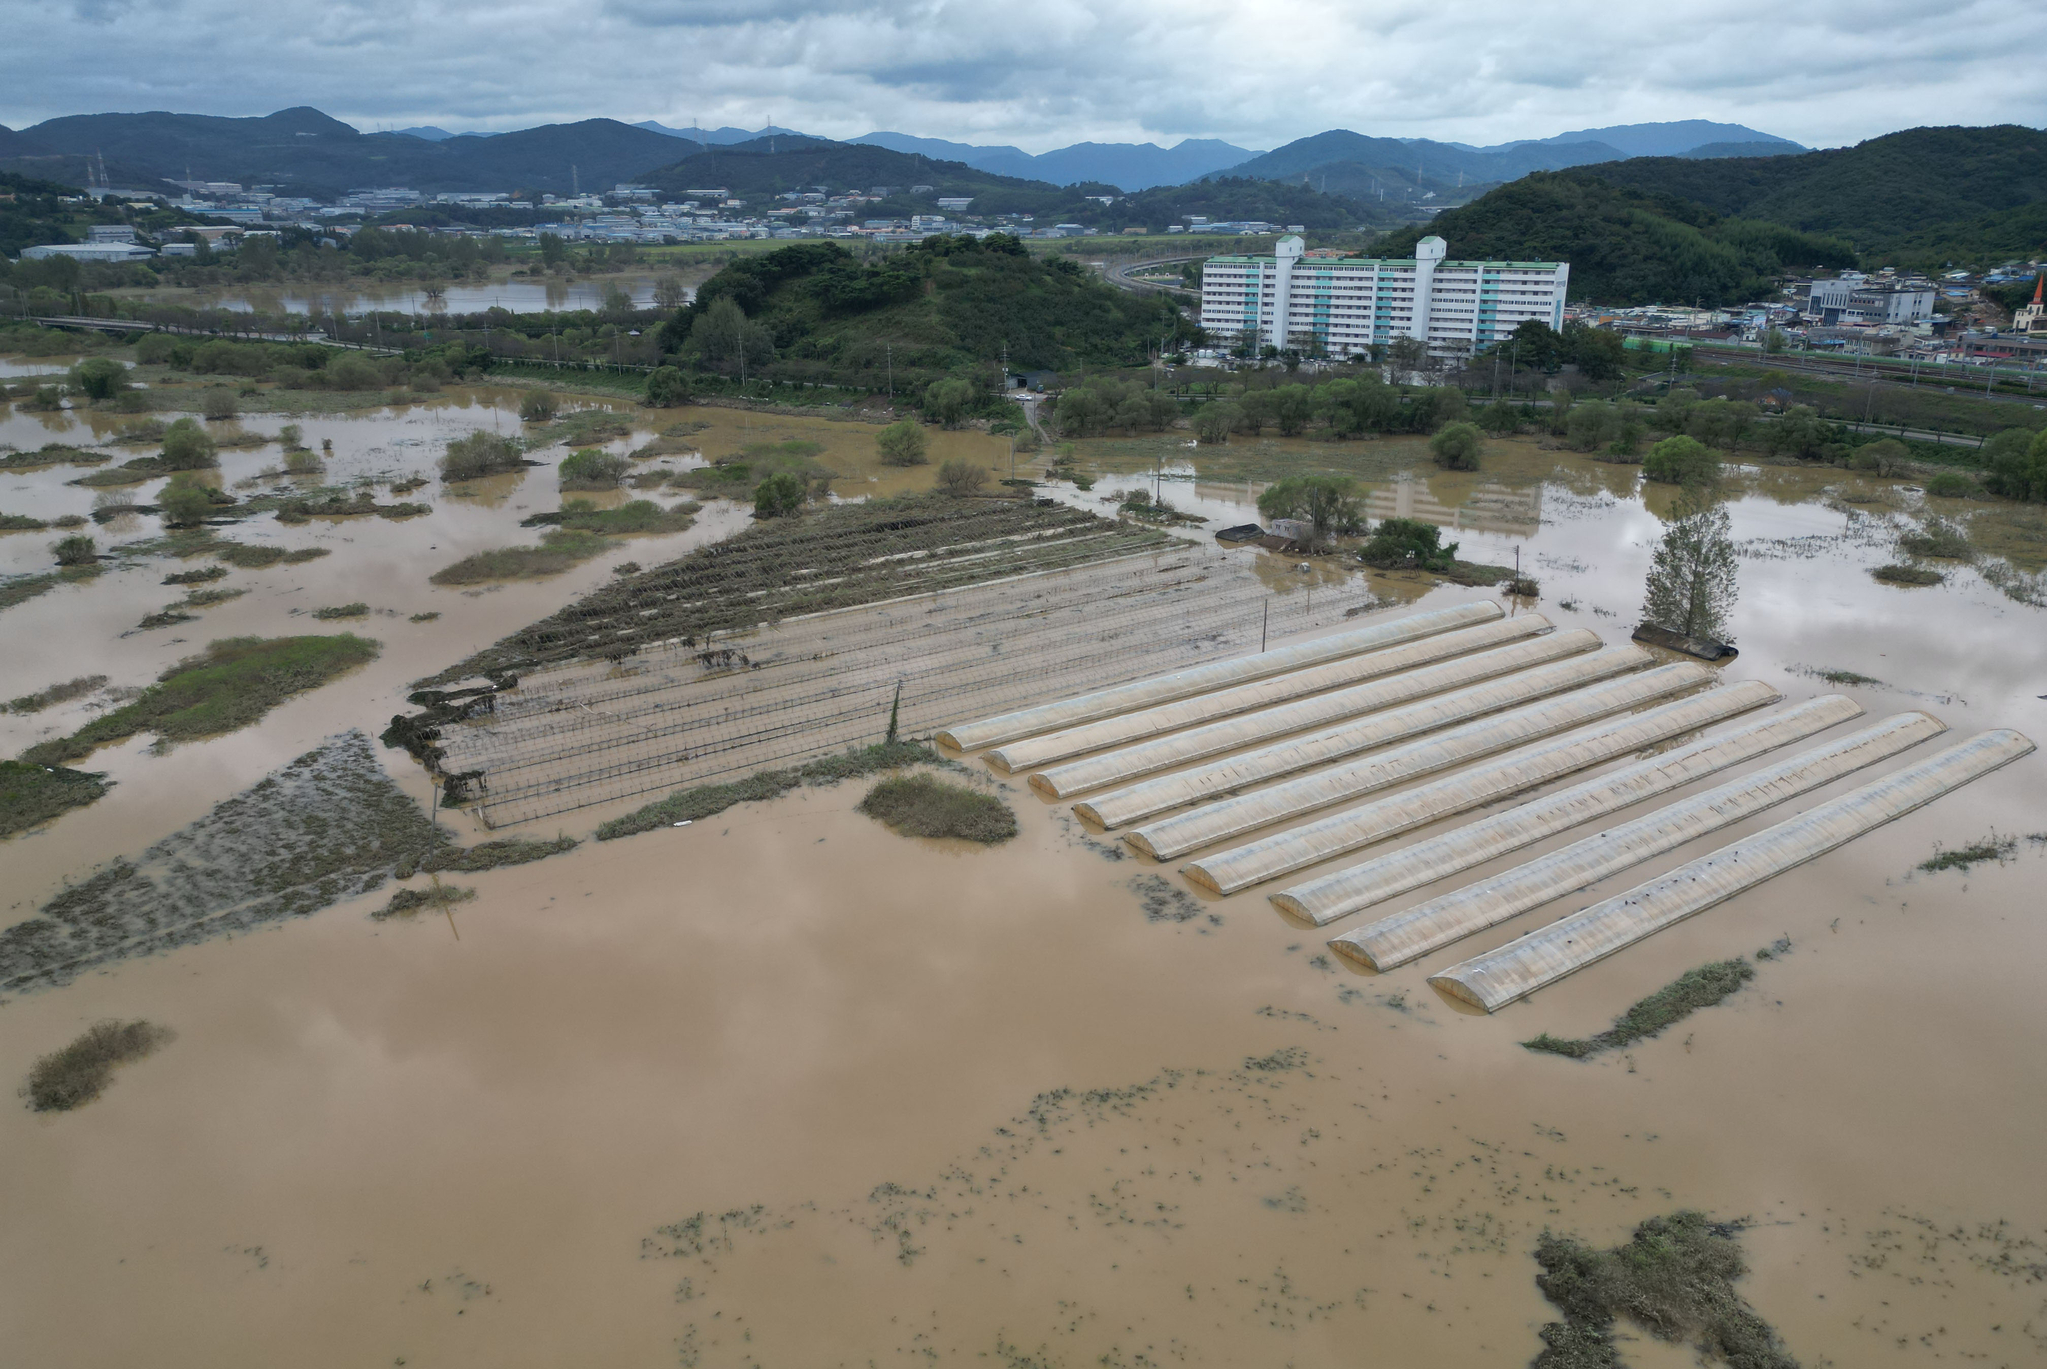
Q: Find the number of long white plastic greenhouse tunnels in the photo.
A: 9